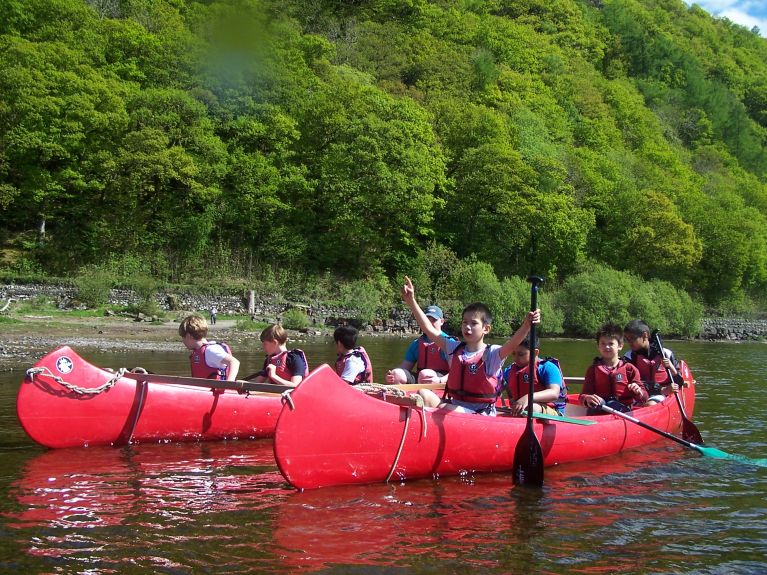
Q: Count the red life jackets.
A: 8